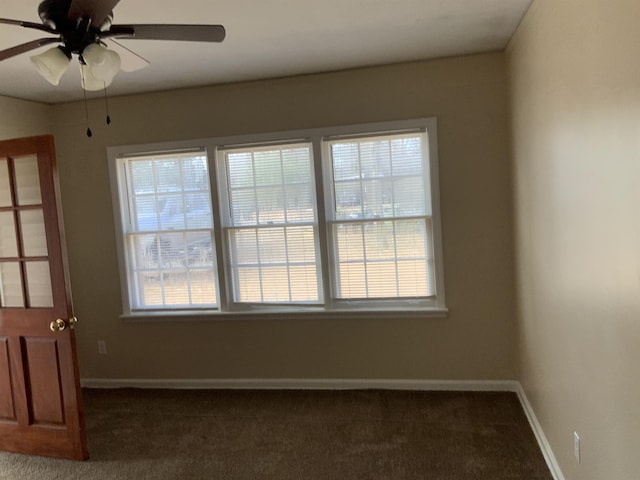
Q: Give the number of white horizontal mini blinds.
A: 3